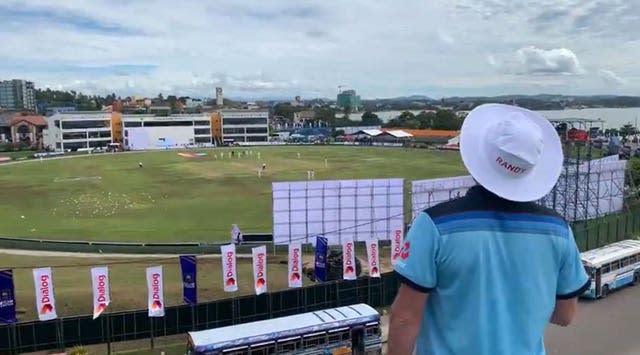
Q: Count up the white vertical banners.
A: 9